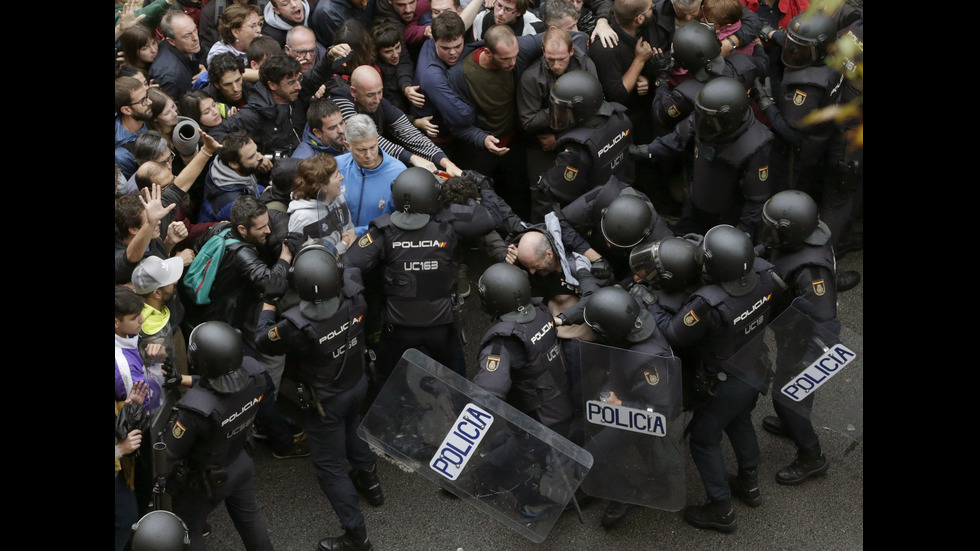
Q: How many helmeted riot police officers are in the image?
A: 14